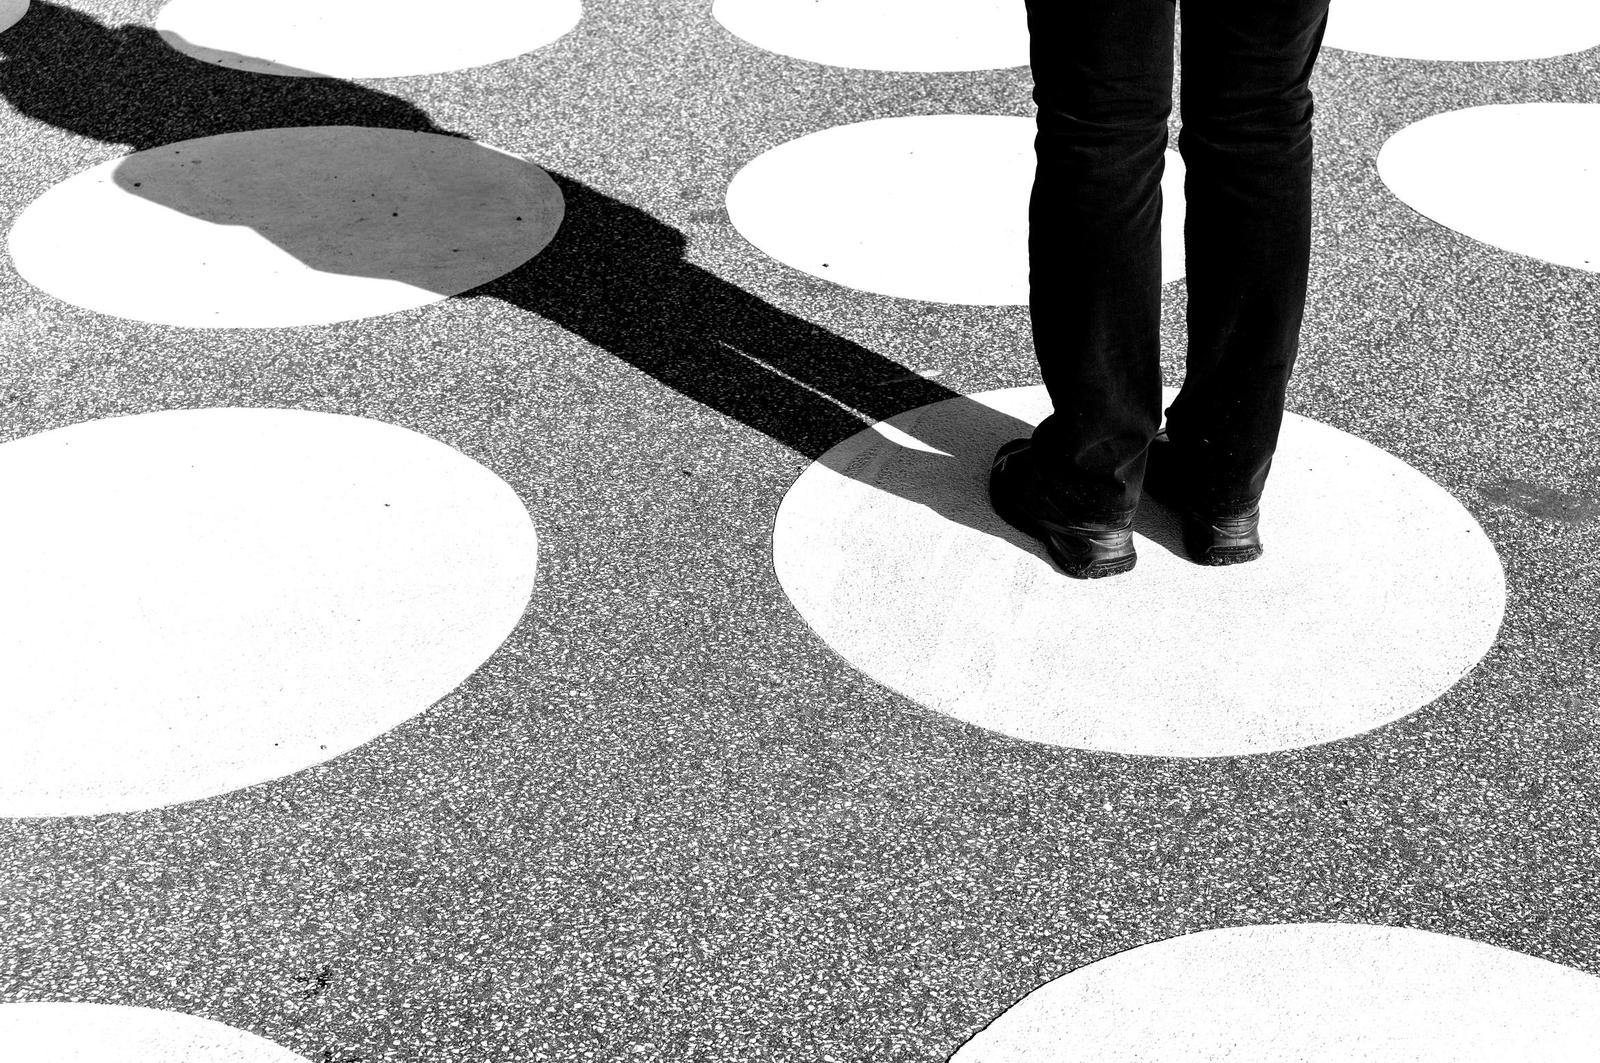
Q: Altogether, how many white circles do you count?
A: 11